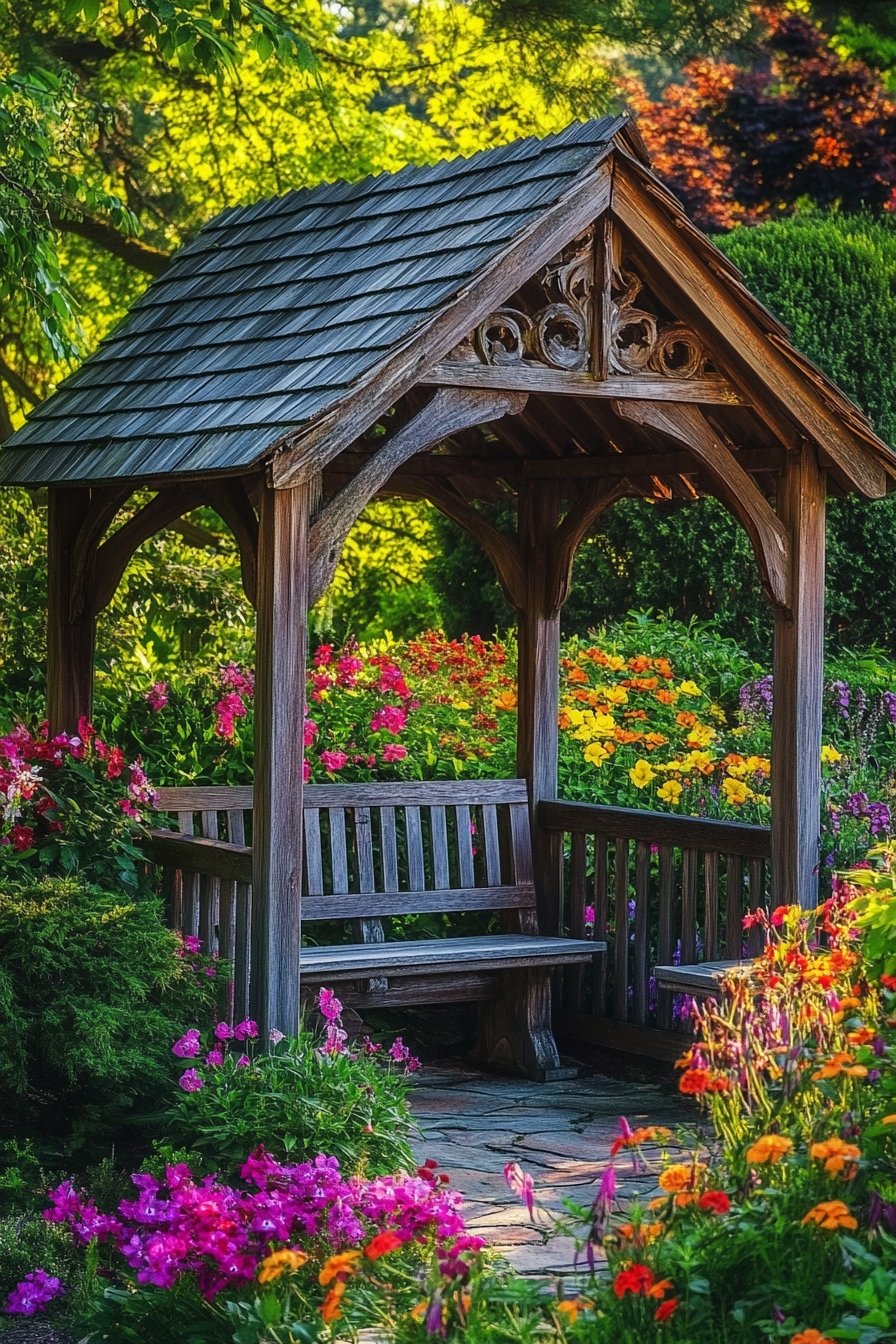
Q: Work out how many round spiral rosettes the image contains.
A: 4